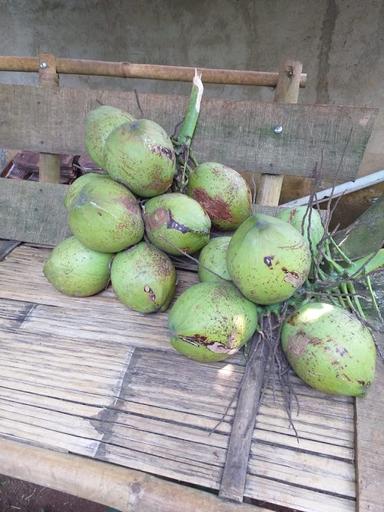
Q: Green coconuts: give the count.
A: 13